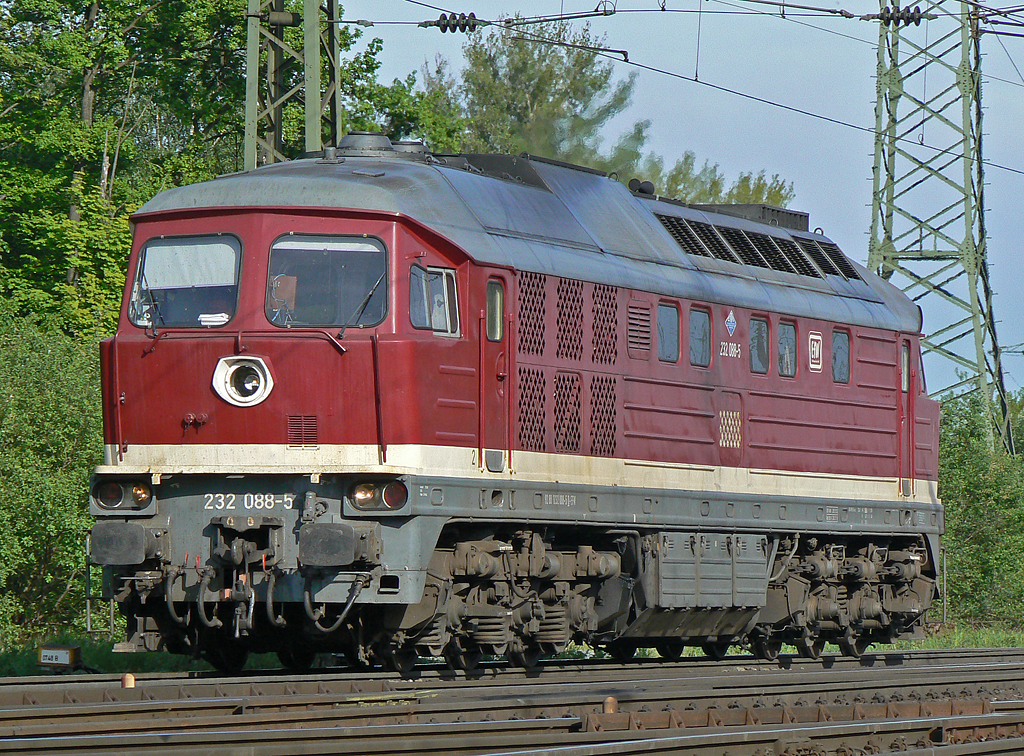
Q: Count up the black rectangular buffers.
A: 2